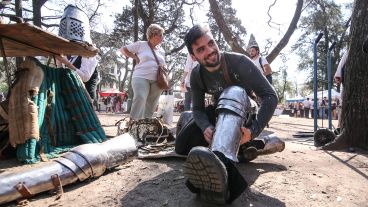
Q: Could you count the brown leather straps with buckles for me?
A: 2